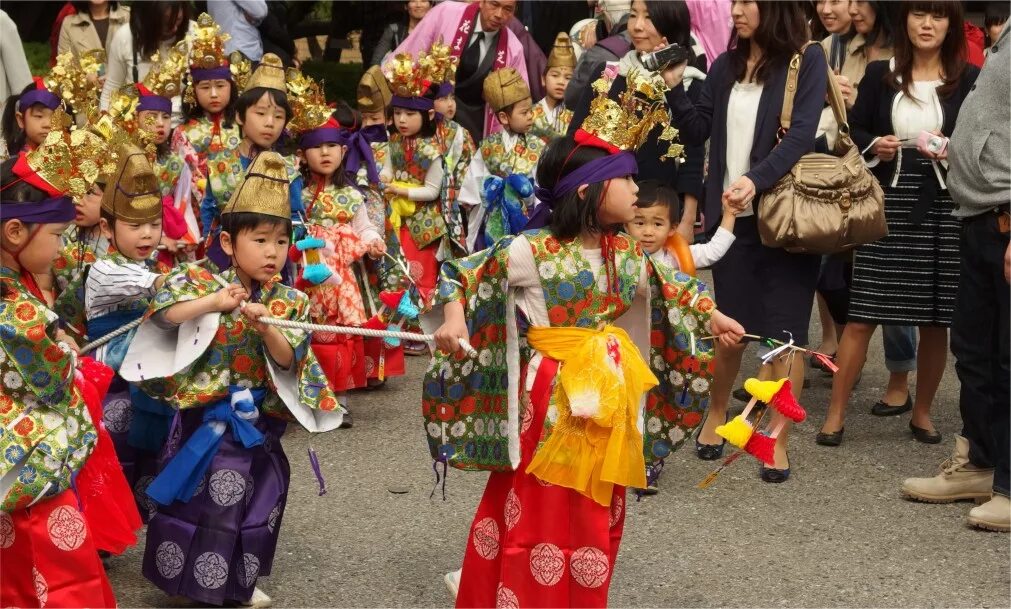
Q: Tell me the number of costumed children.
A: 15